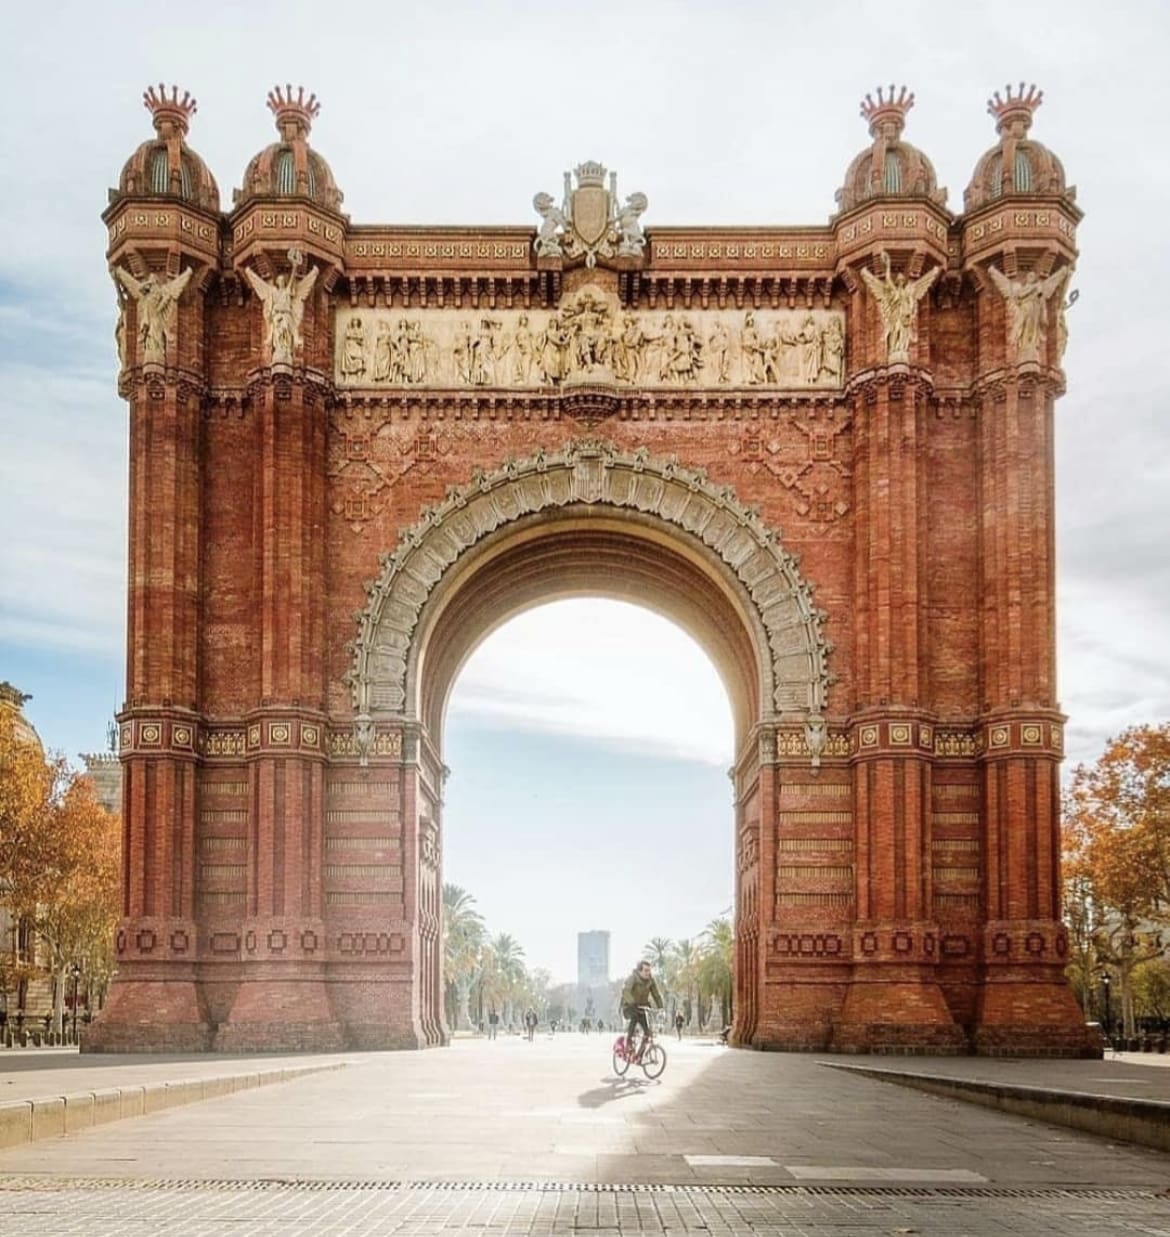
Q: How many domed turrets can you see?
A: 4